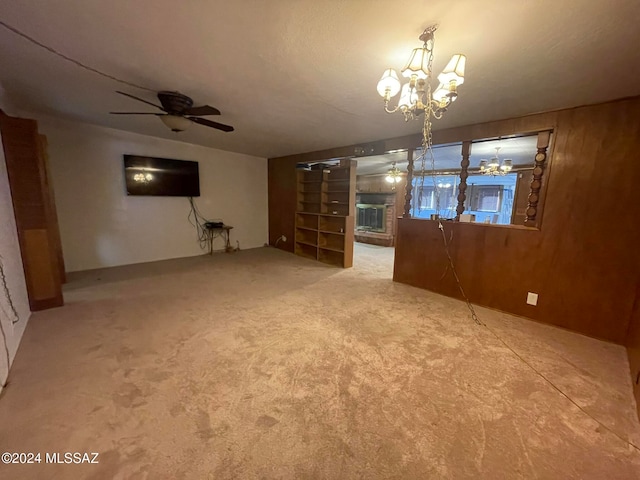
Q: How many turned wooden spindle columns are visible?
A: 3